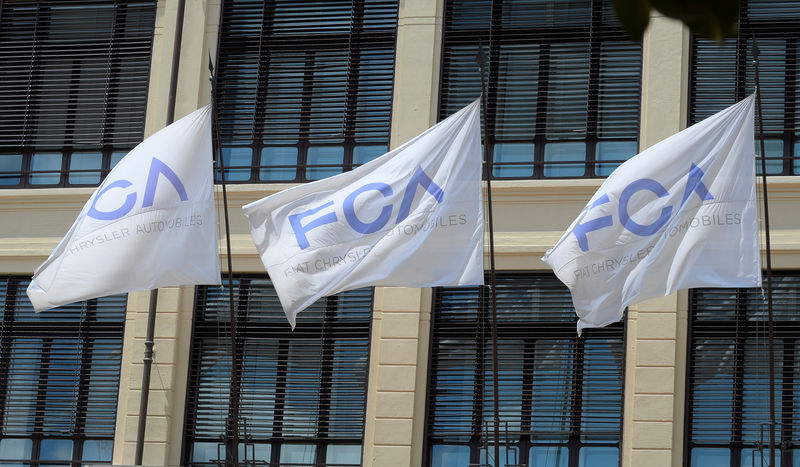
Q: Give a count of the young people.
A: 0